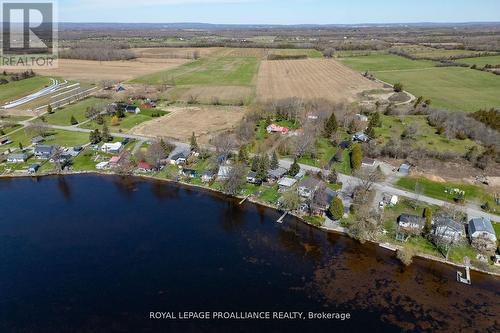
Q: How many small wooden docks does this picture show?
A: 3